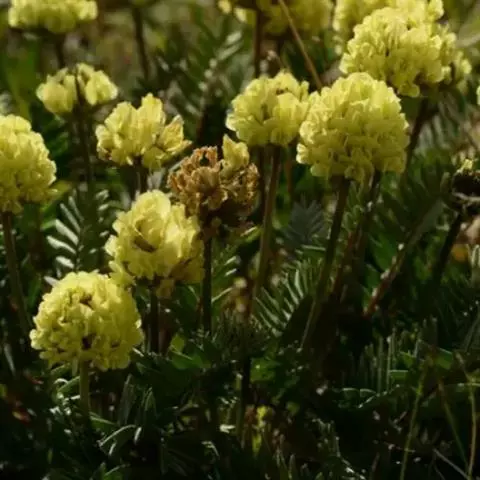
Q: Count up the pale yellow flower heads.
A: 11